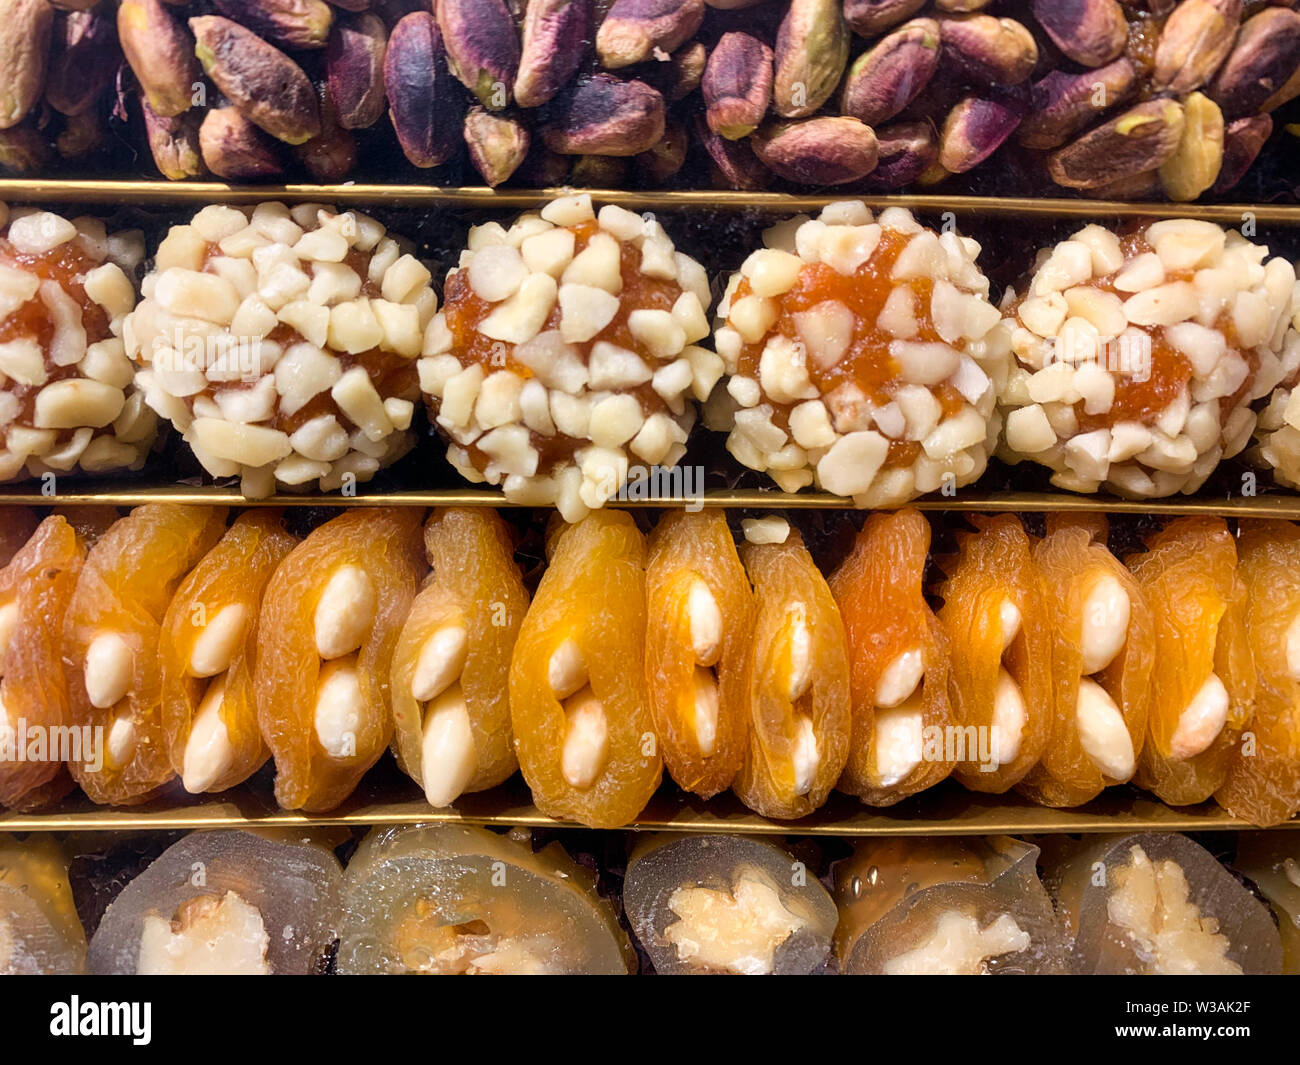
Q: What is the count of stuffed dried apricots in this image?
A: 13